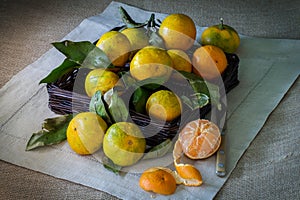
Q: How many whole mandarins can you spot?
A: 11